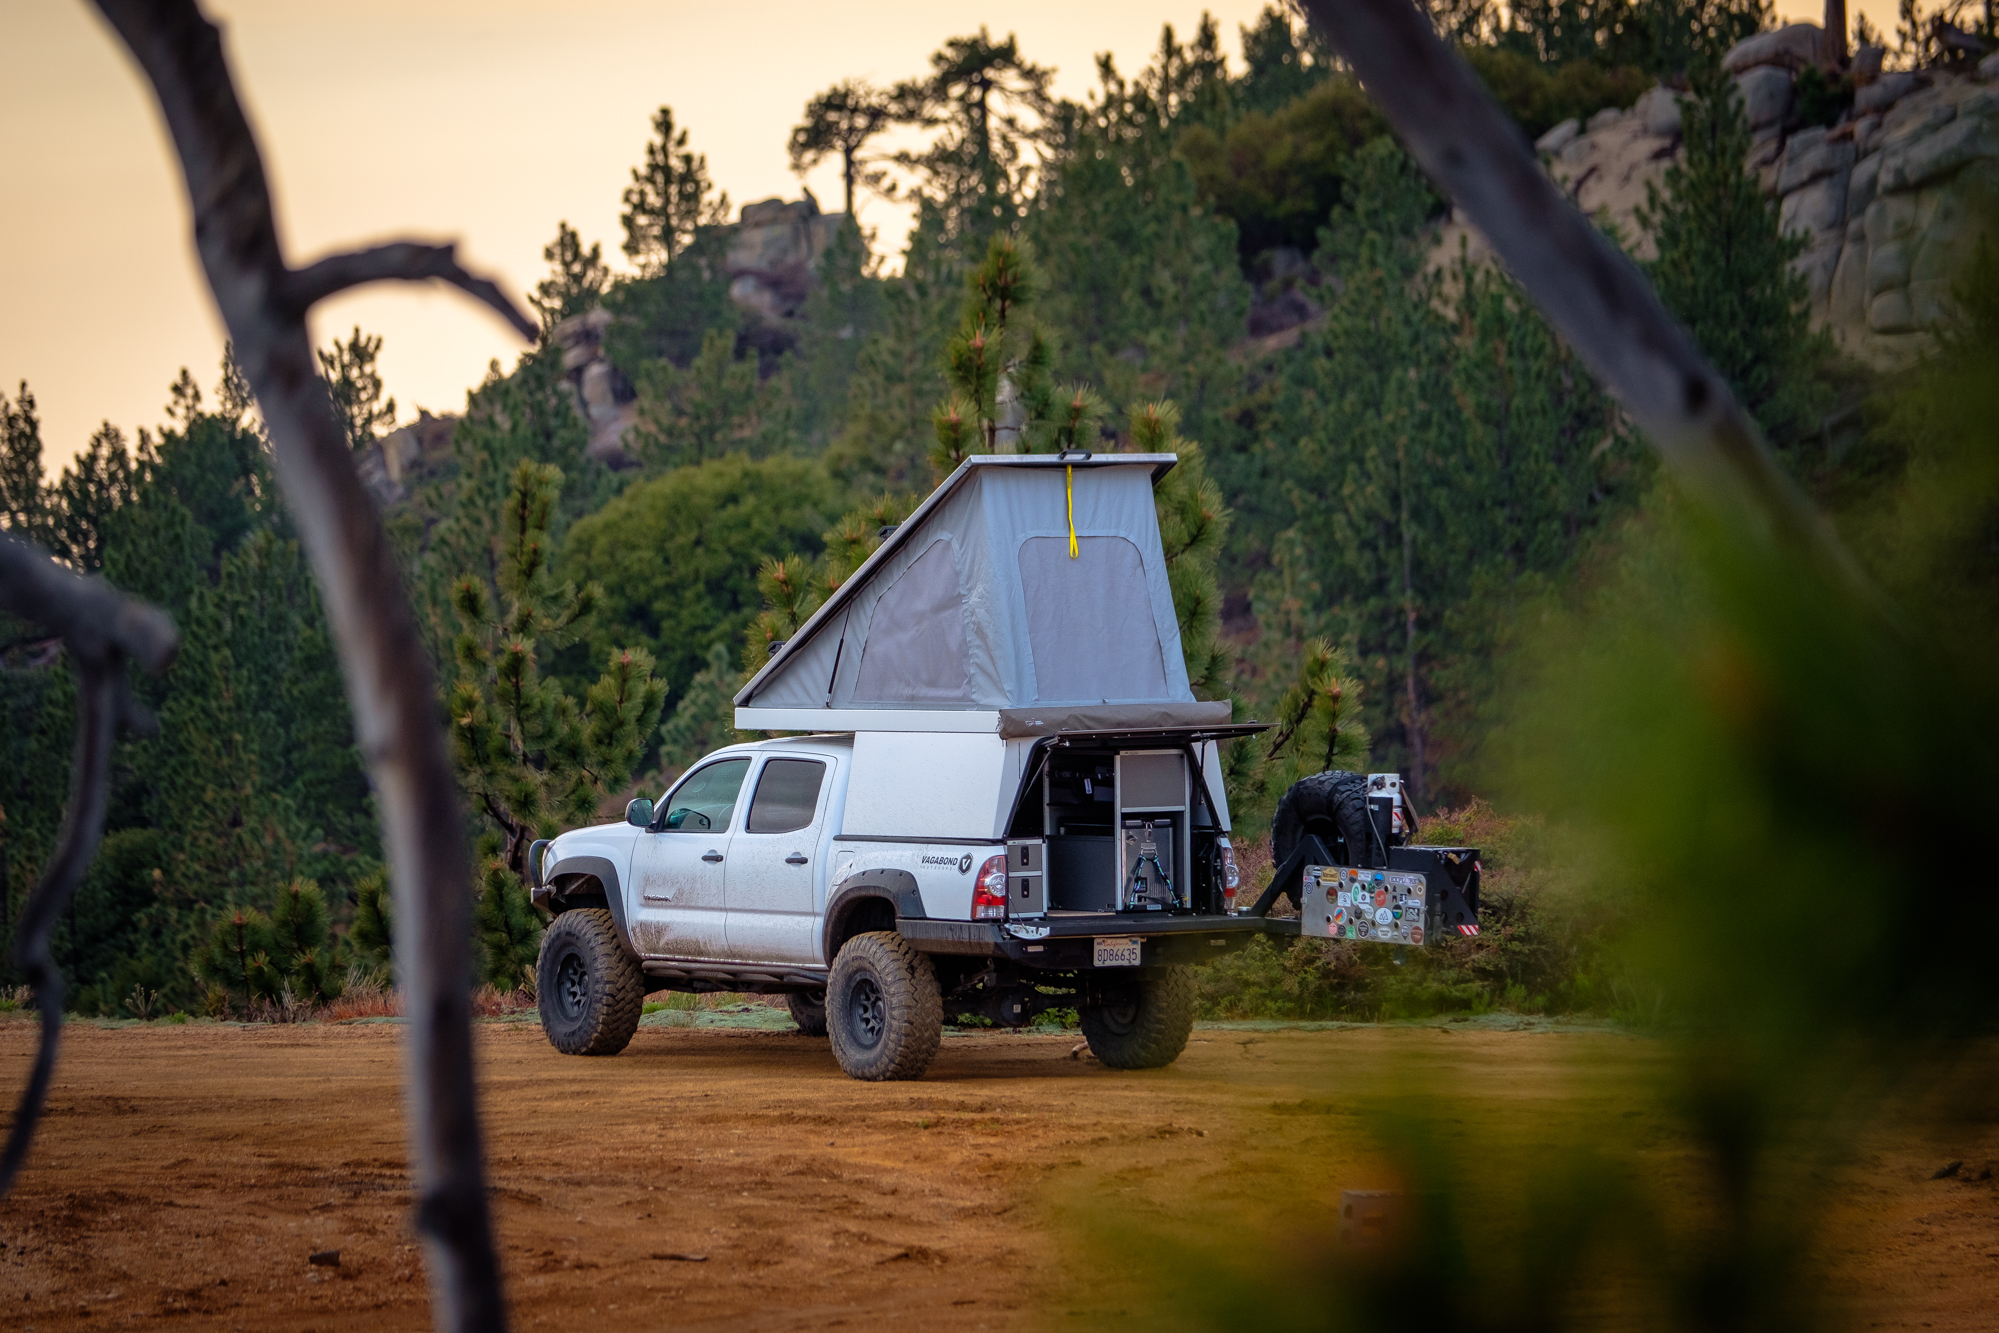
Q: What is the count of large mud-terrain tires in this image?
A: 5